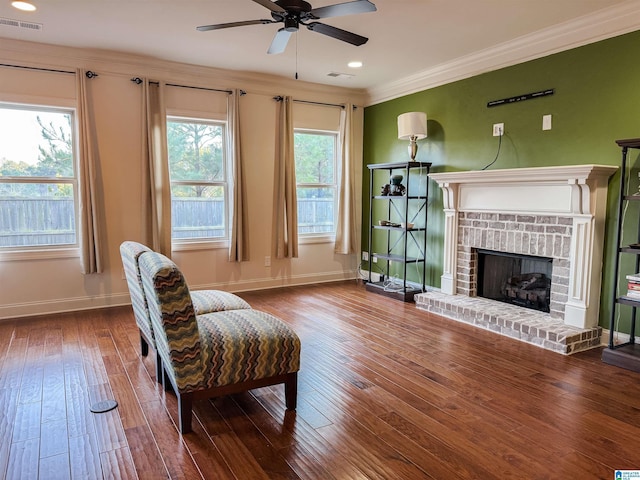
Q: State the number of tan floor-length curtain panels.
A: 5